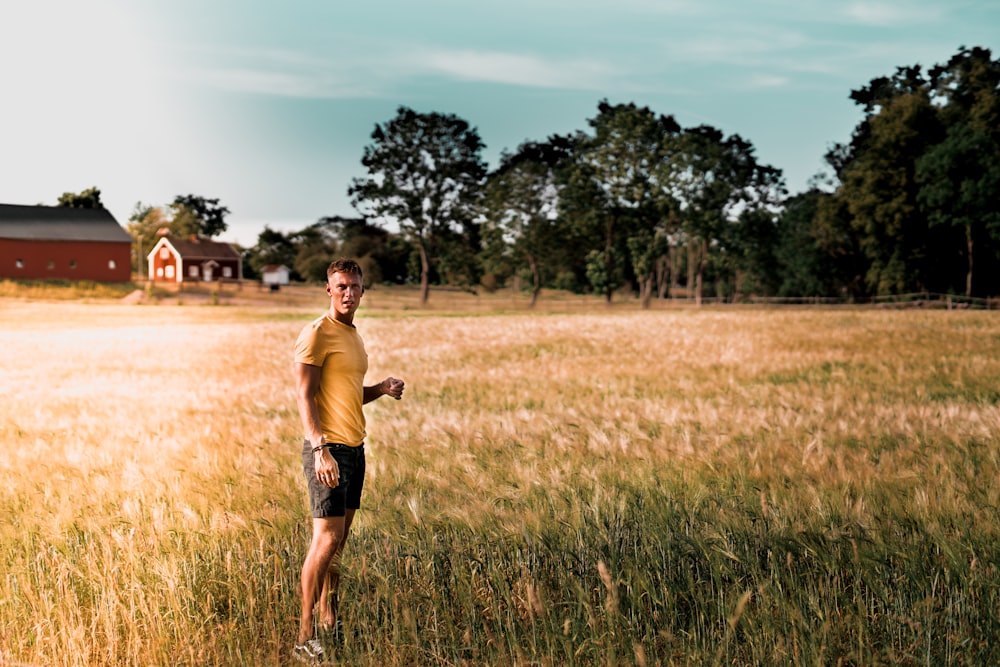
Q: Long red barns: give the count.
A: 1